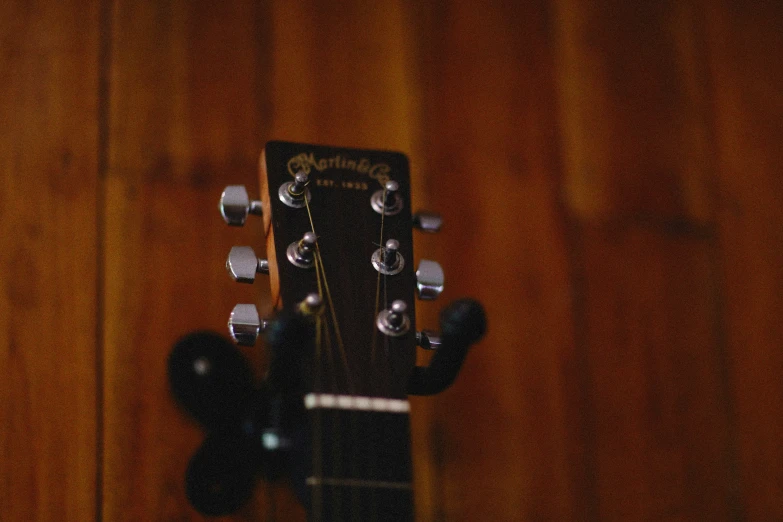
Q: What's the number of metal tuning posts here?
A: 6